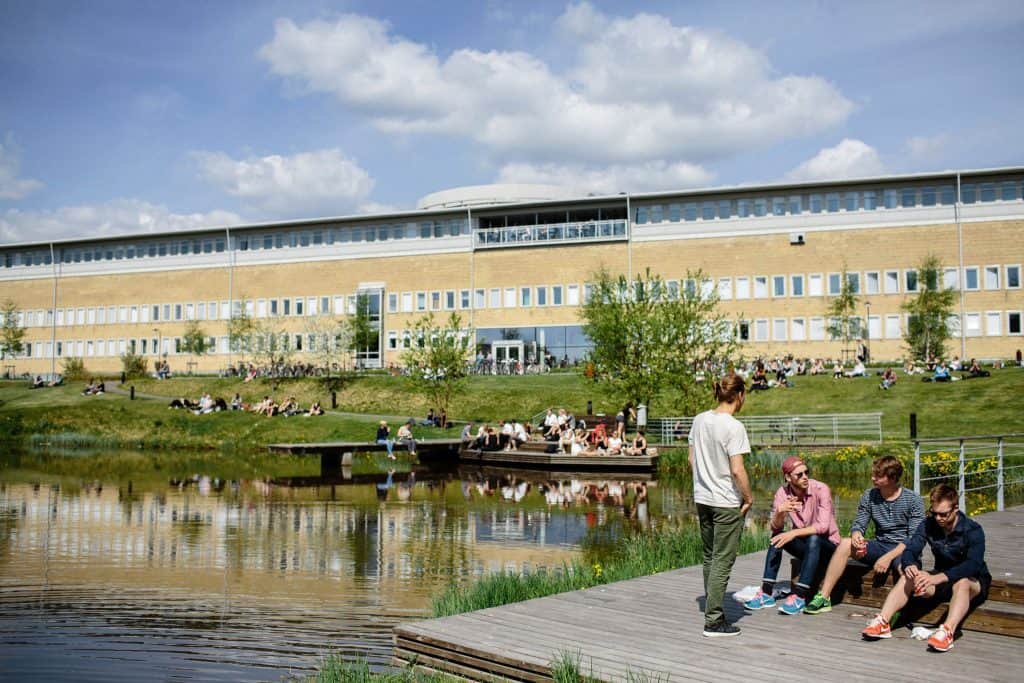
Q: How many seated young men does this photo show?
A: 3